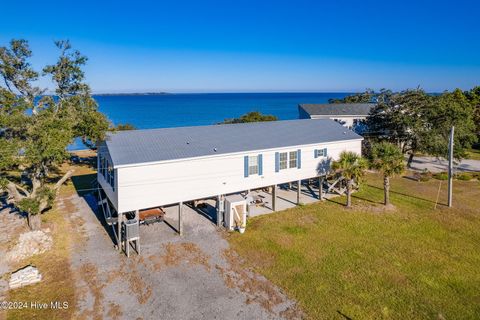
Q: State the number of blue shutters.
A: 6